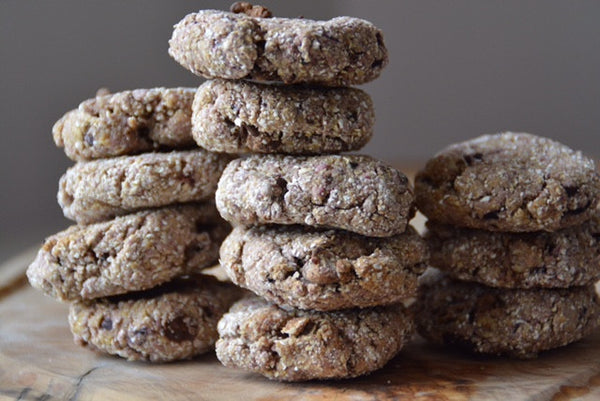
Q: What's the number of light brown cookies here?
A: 12